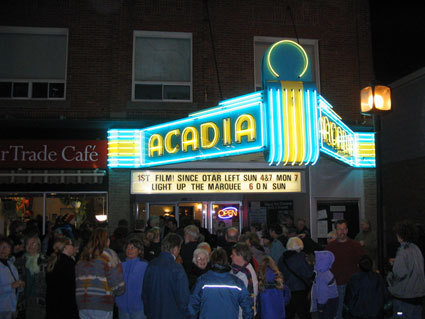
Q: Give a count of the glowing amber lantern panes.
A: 2